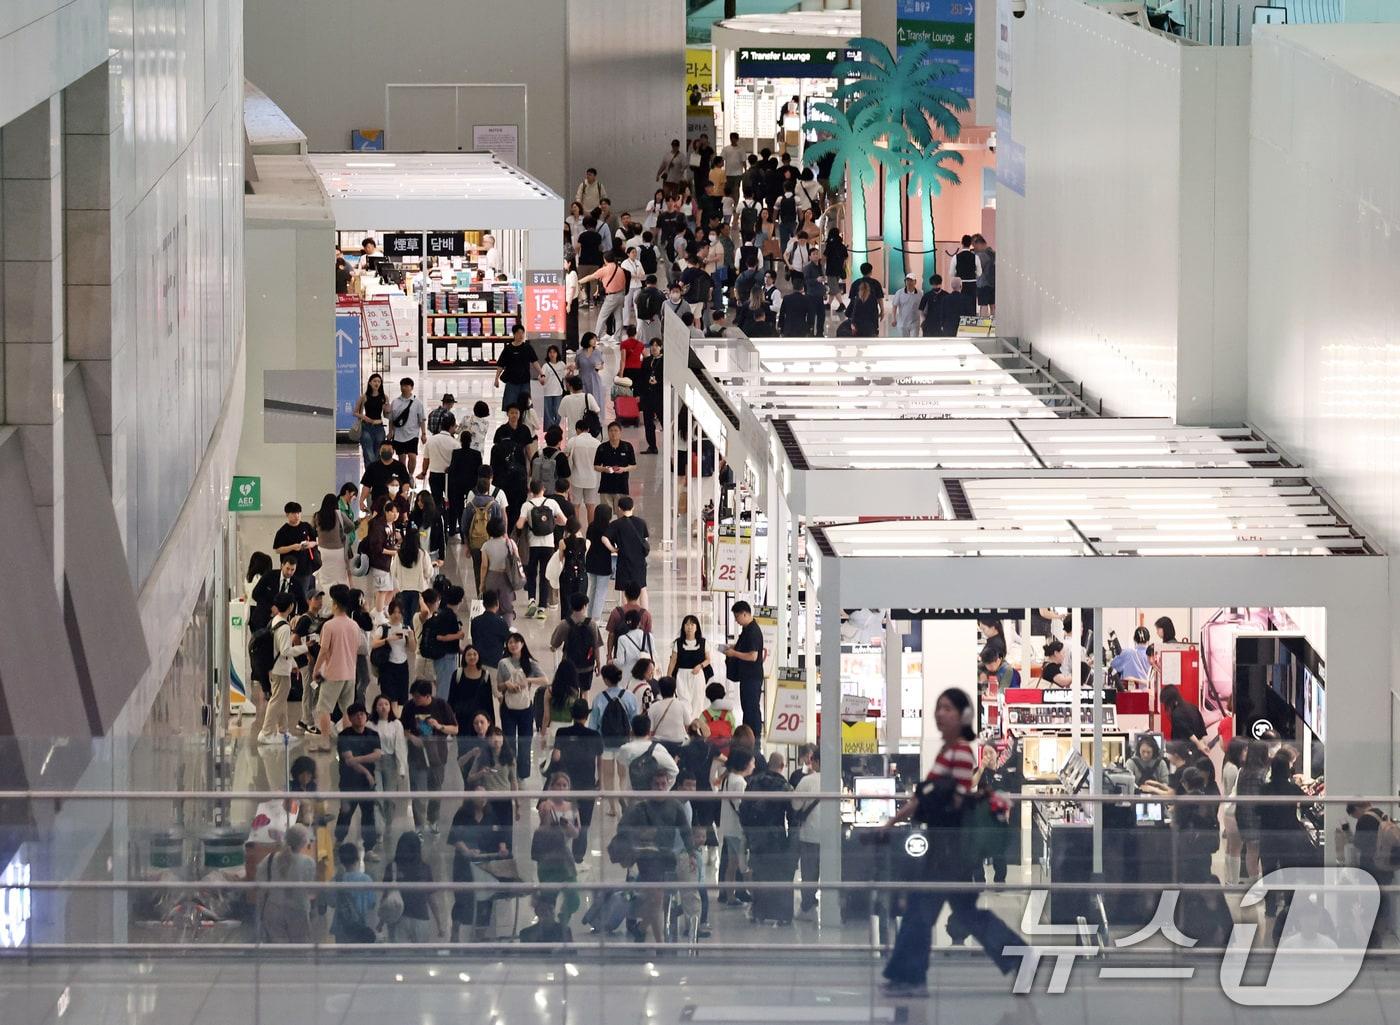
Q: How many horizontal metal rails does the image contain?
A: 3